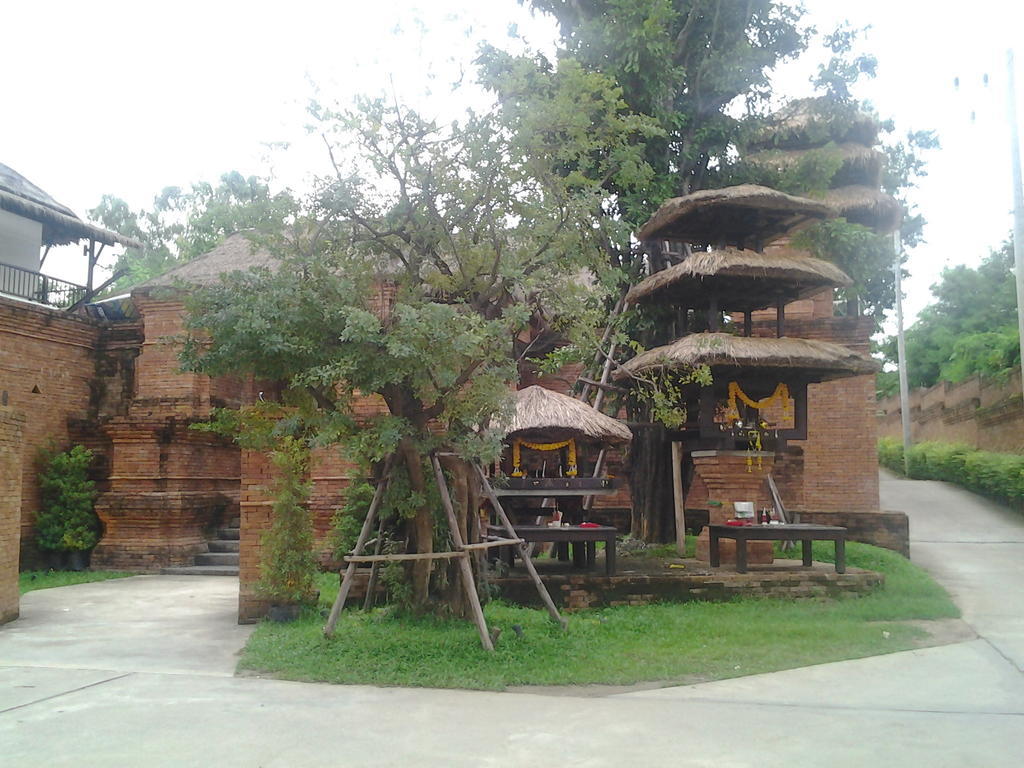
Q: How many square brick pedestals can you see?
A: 1